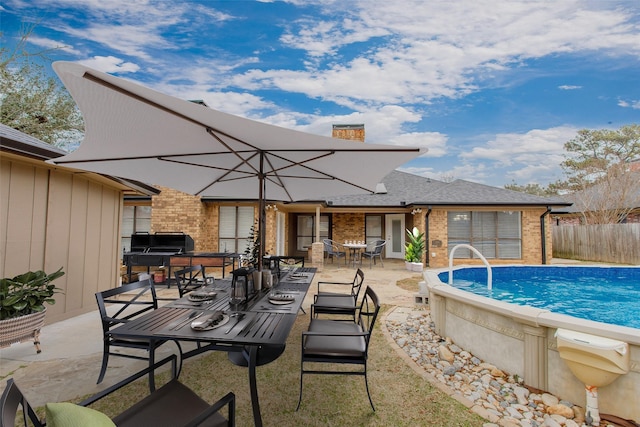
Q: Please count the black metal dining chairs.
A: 6